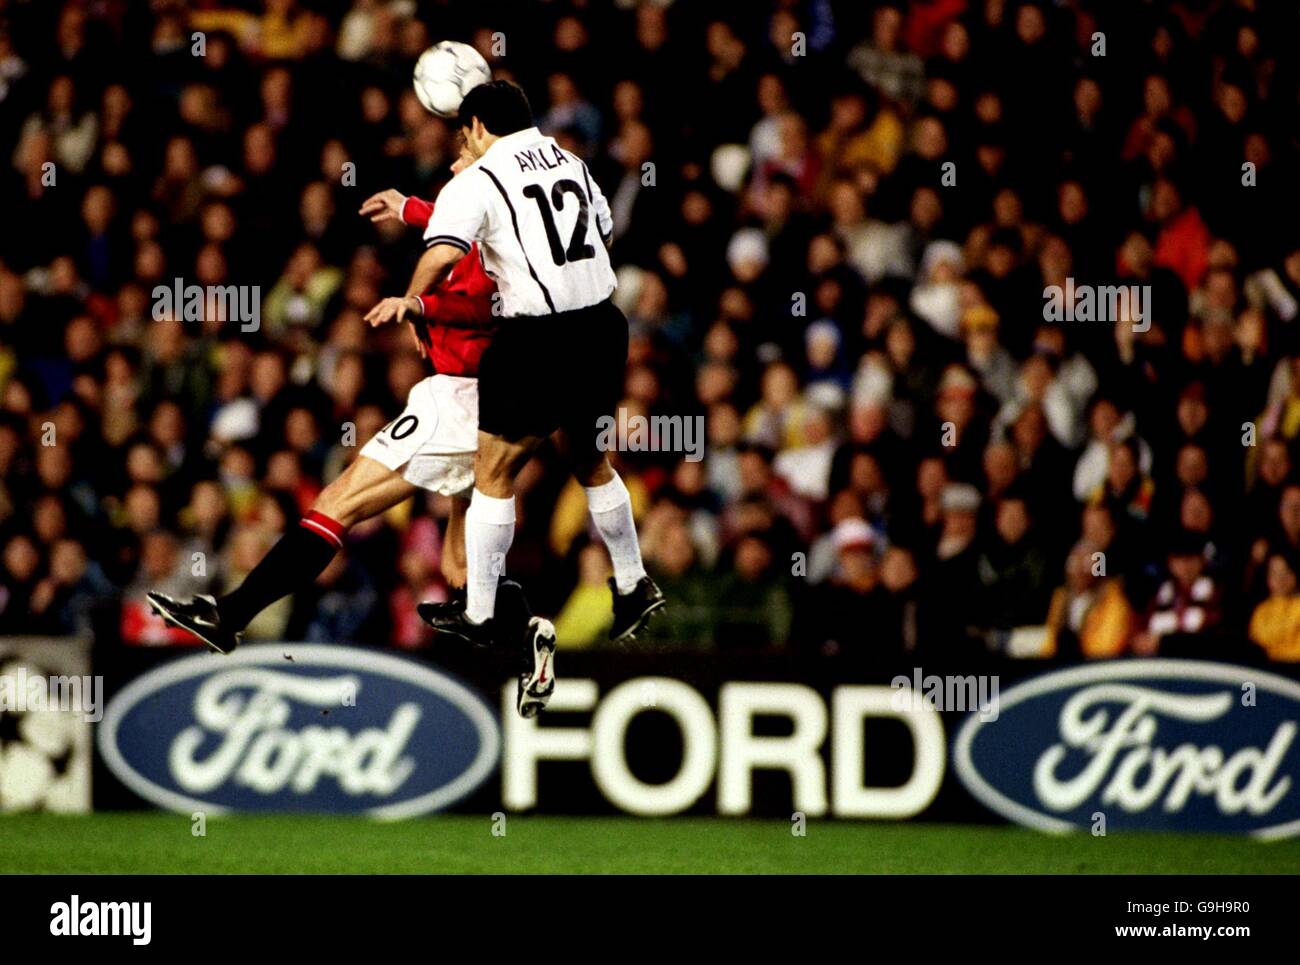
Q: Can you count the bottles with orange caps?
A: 0